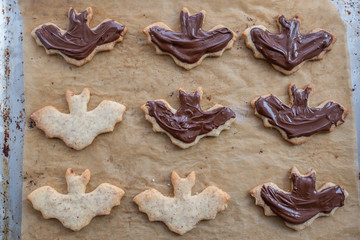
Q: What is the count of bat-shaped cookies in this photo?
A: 9